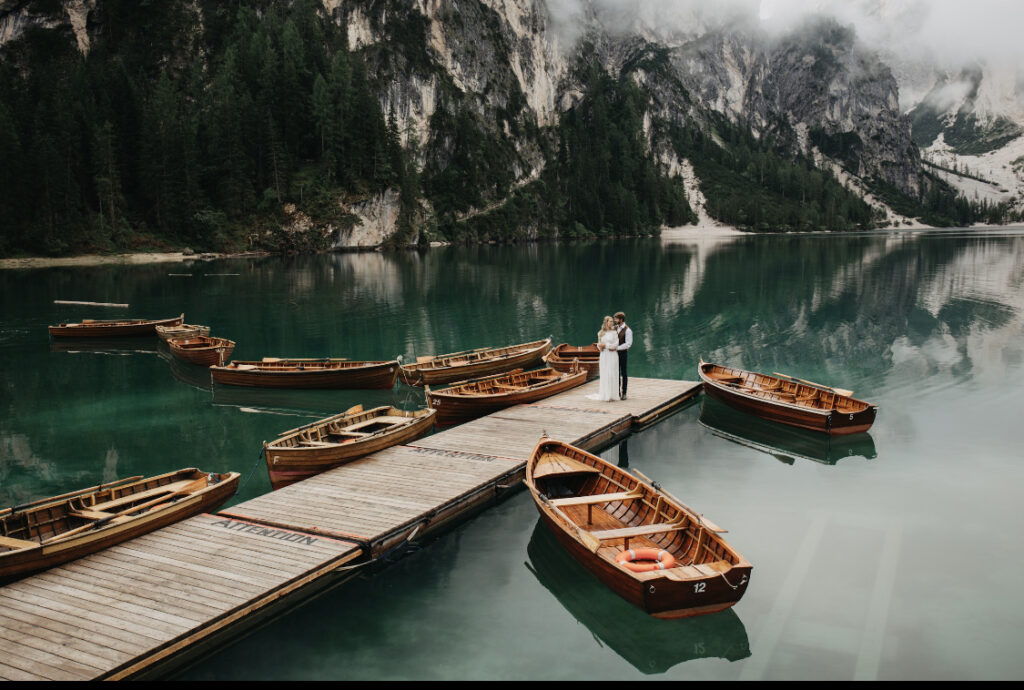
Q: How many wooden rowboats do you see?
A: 11